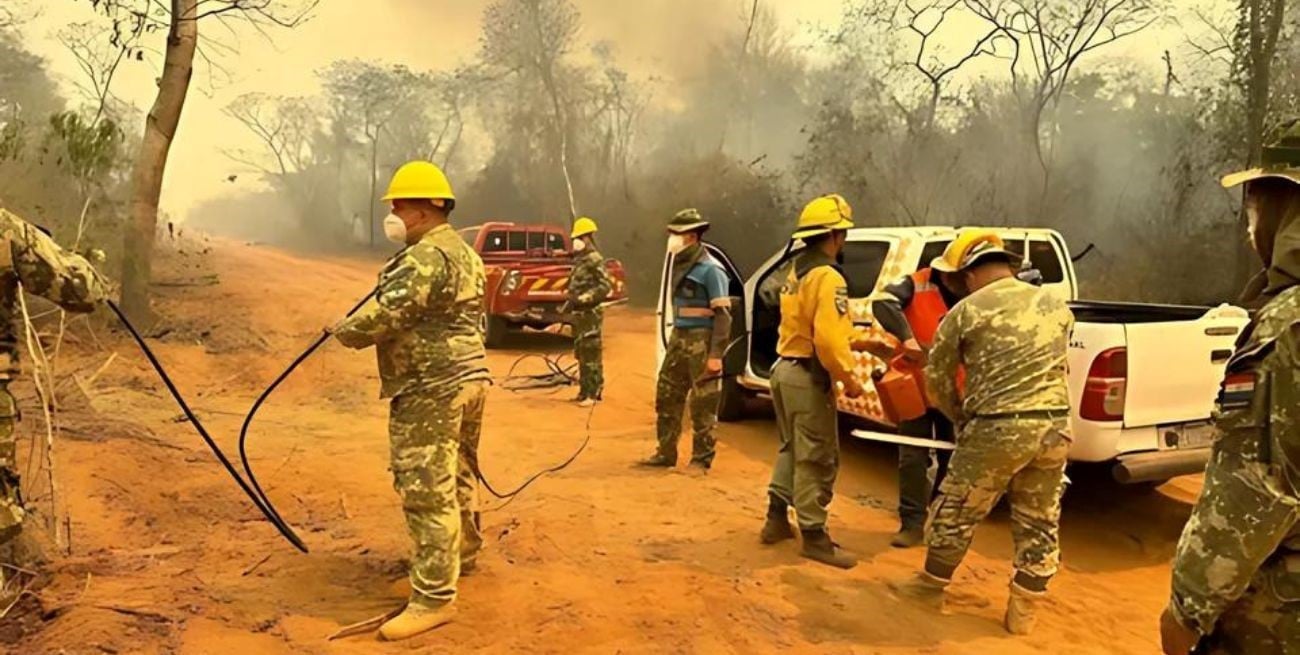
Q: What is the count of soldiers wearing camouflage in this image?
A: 6